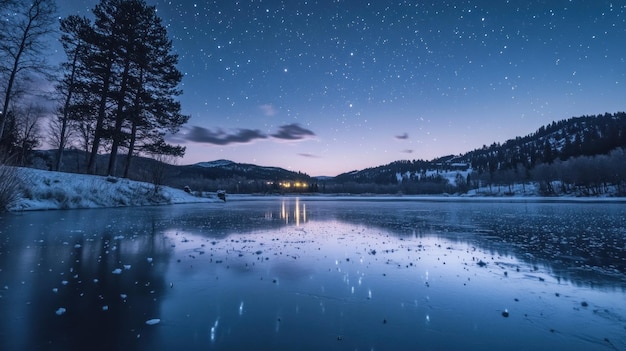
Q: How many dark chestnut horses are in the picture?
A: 0